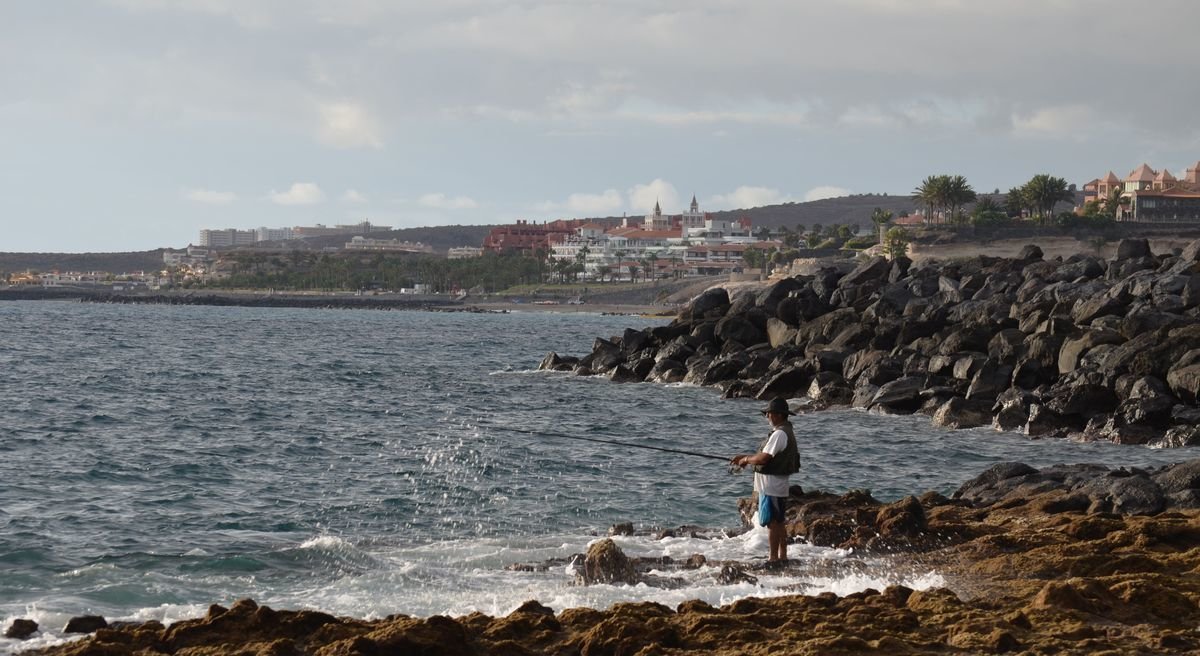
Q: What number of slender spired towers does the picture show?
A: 2